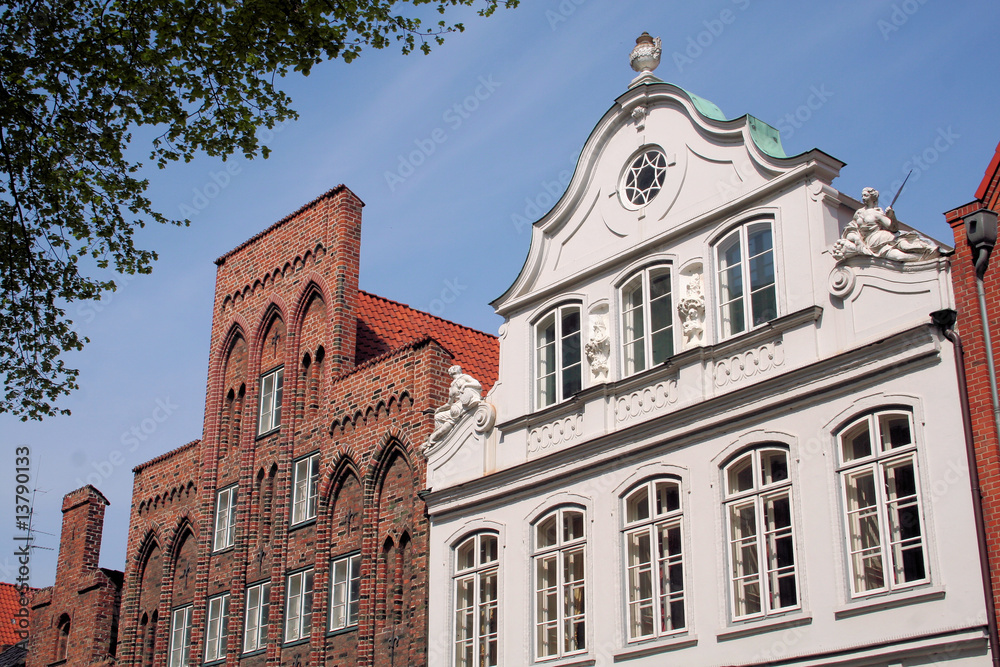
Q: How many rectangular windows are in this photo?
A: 8